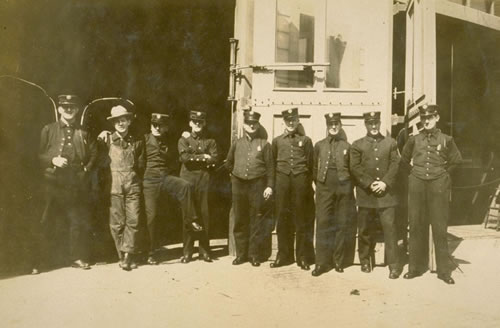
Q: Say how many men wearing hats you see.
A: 9